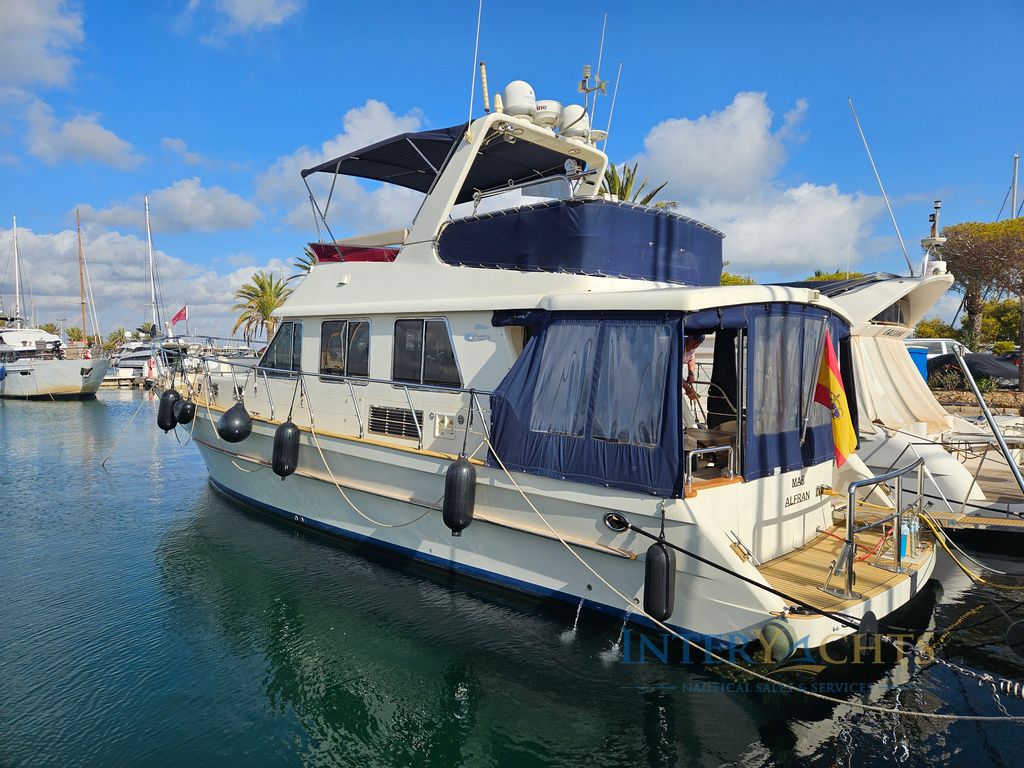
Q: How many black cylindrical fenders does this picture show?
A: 4